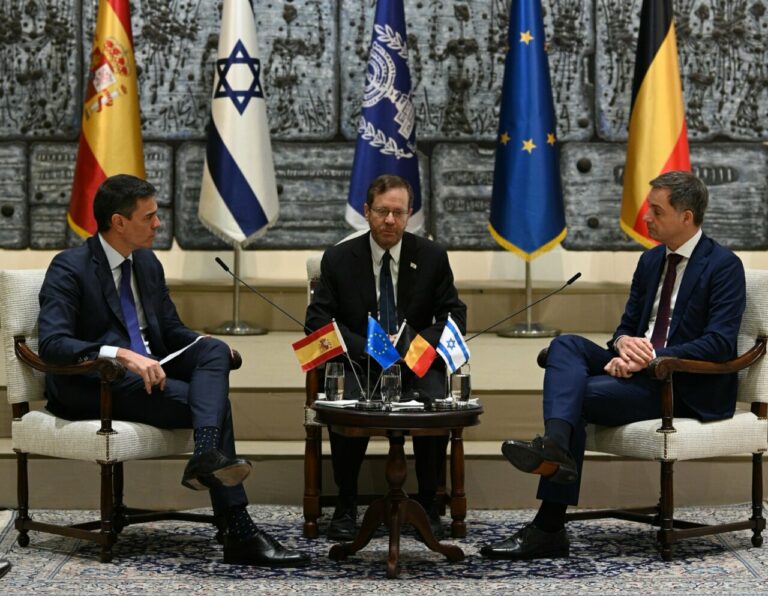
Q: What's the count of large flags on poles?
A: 5